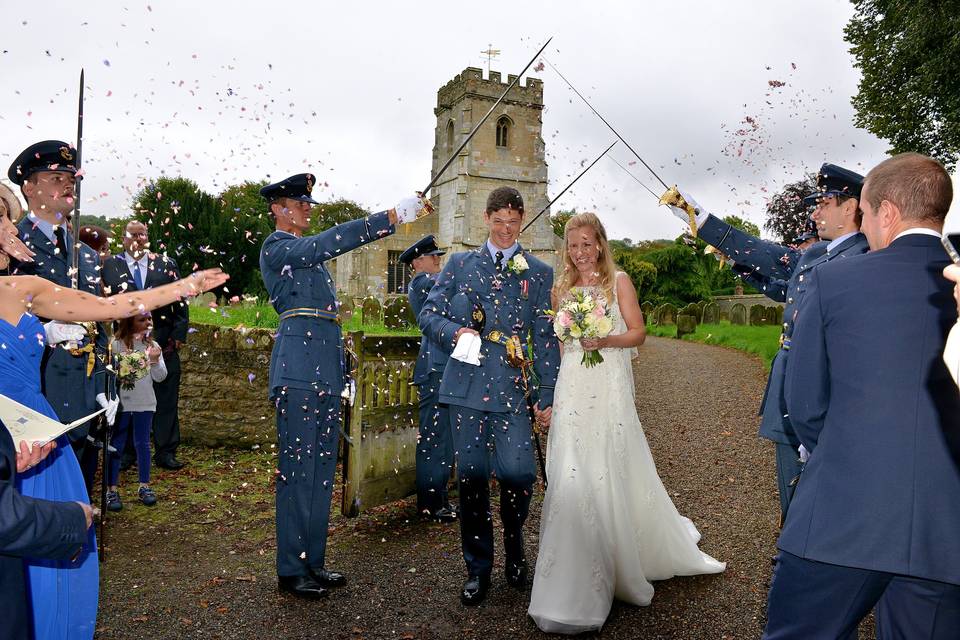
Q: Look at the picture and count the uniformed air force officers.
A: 6